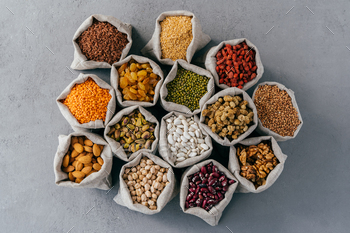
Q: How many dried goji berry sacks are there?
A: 1